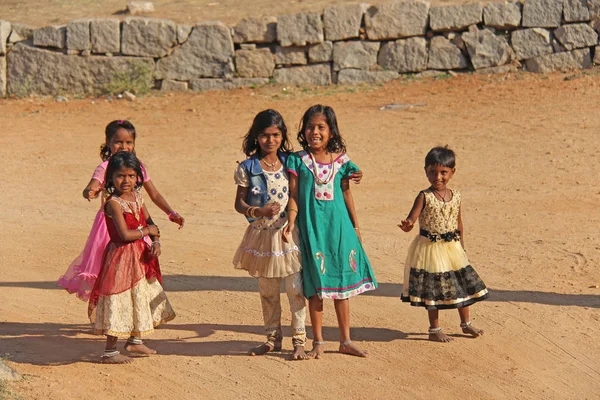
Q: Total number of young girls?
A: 5